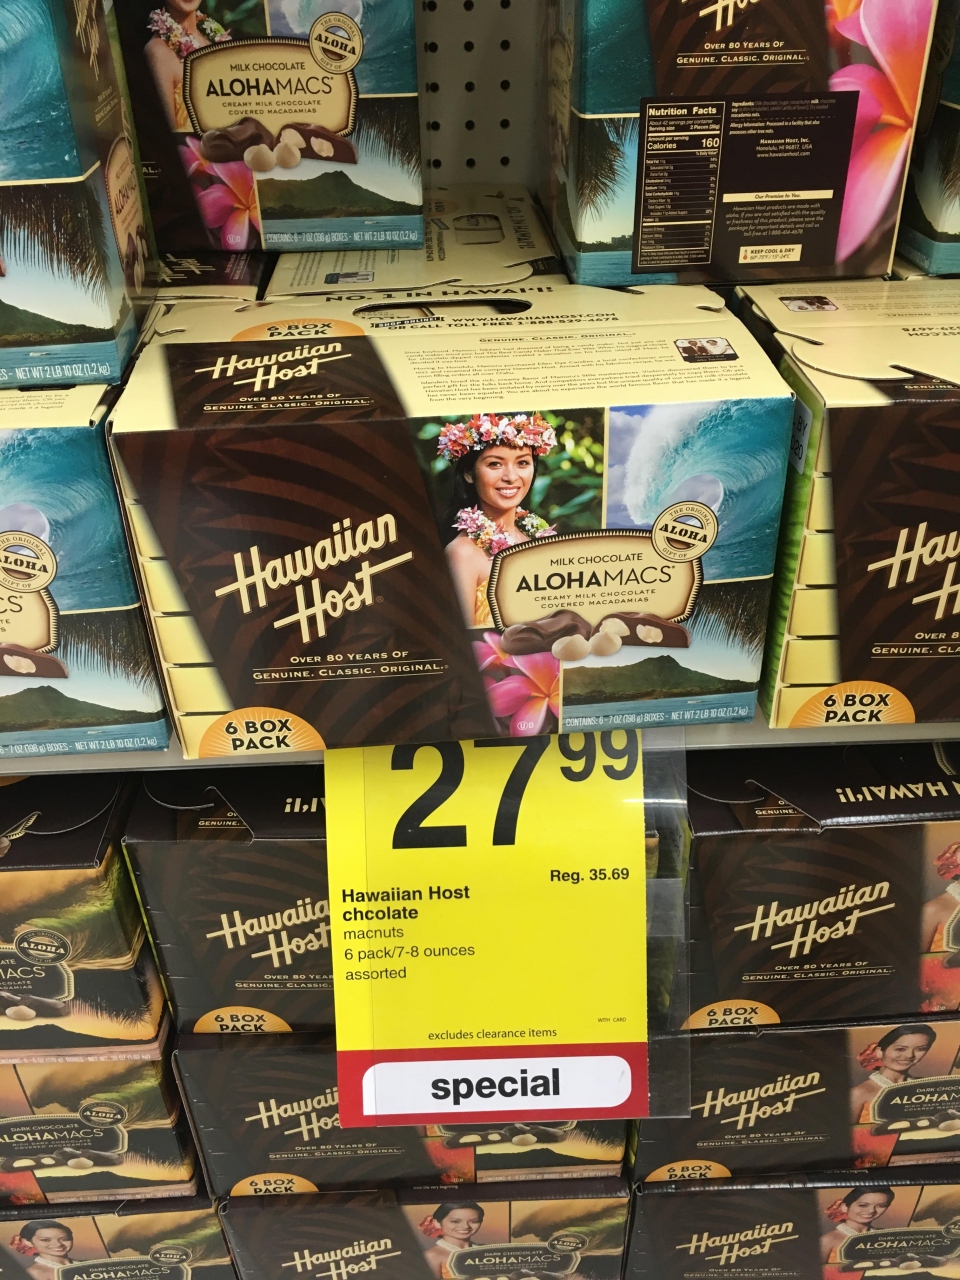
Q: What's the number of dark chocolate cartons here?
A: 9